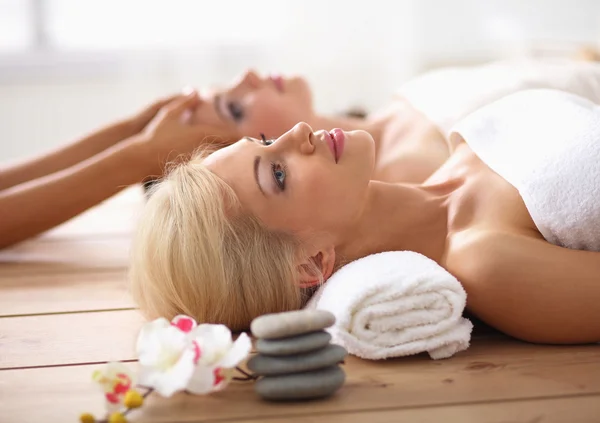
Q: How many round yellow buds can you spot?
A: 3